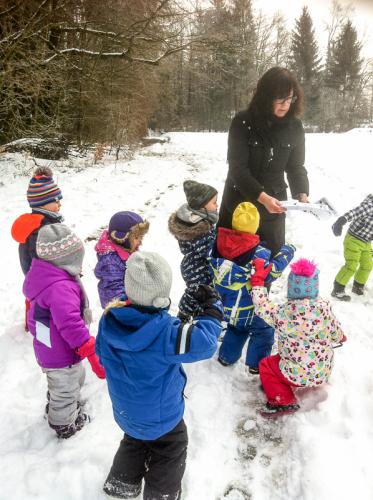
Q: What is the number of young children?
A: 8